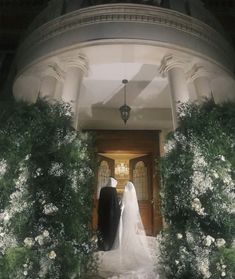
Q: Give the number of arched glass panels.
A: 2